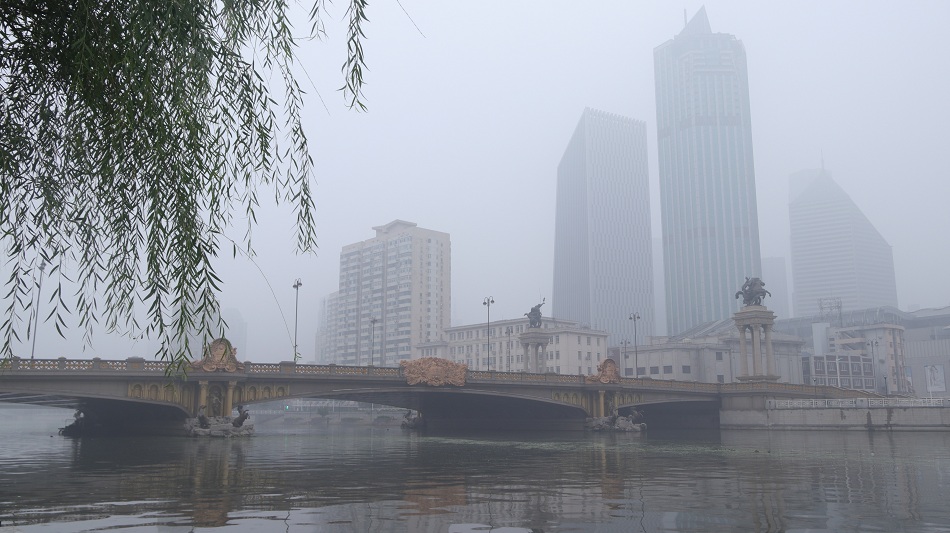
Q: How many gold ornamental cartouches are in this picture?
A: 3